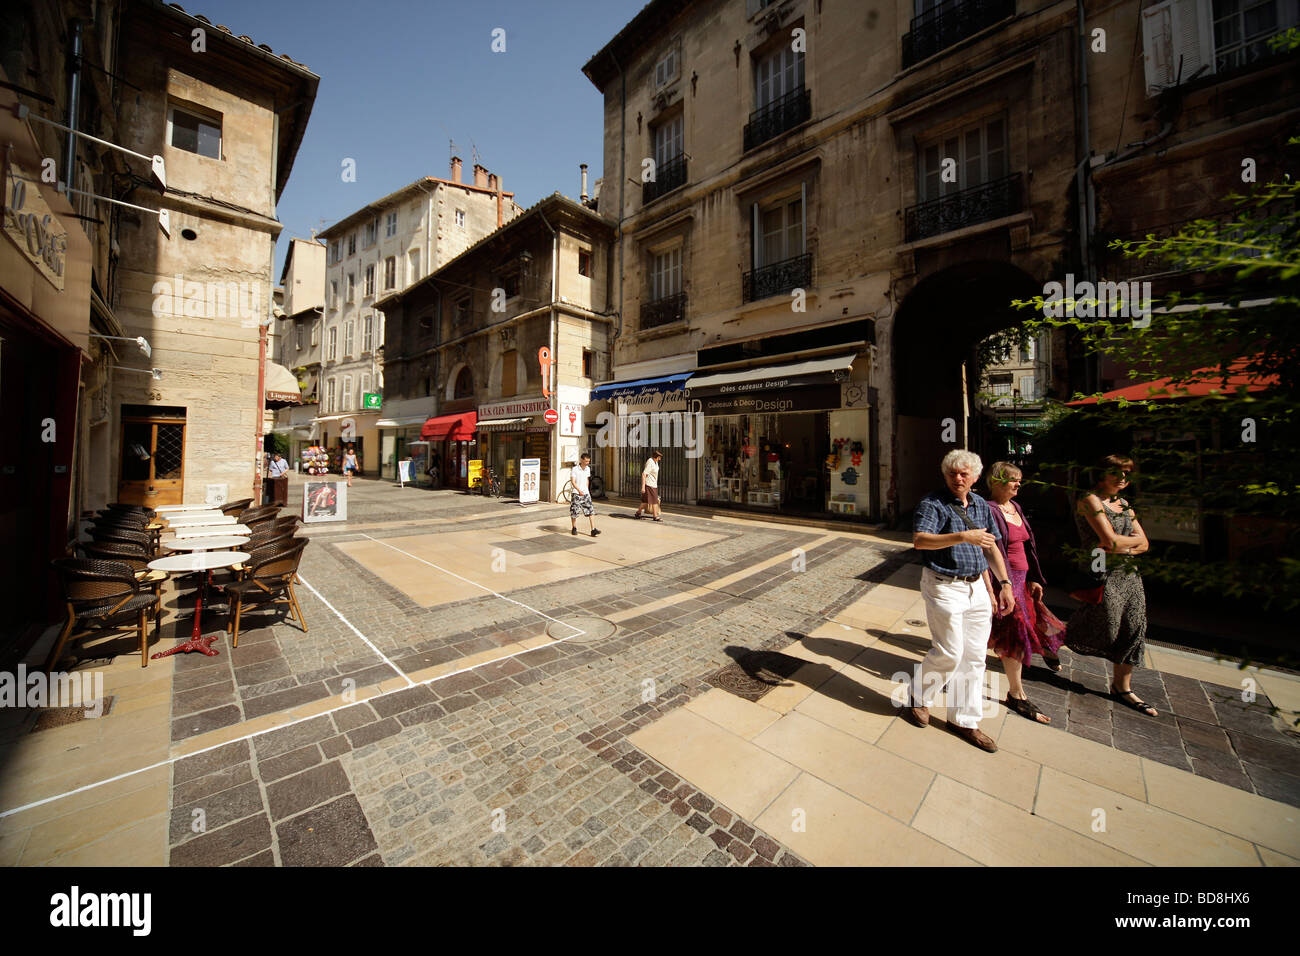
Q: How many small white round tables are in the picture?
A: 2